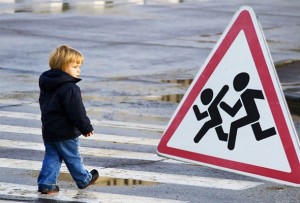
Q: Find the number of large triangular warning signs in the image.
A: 1